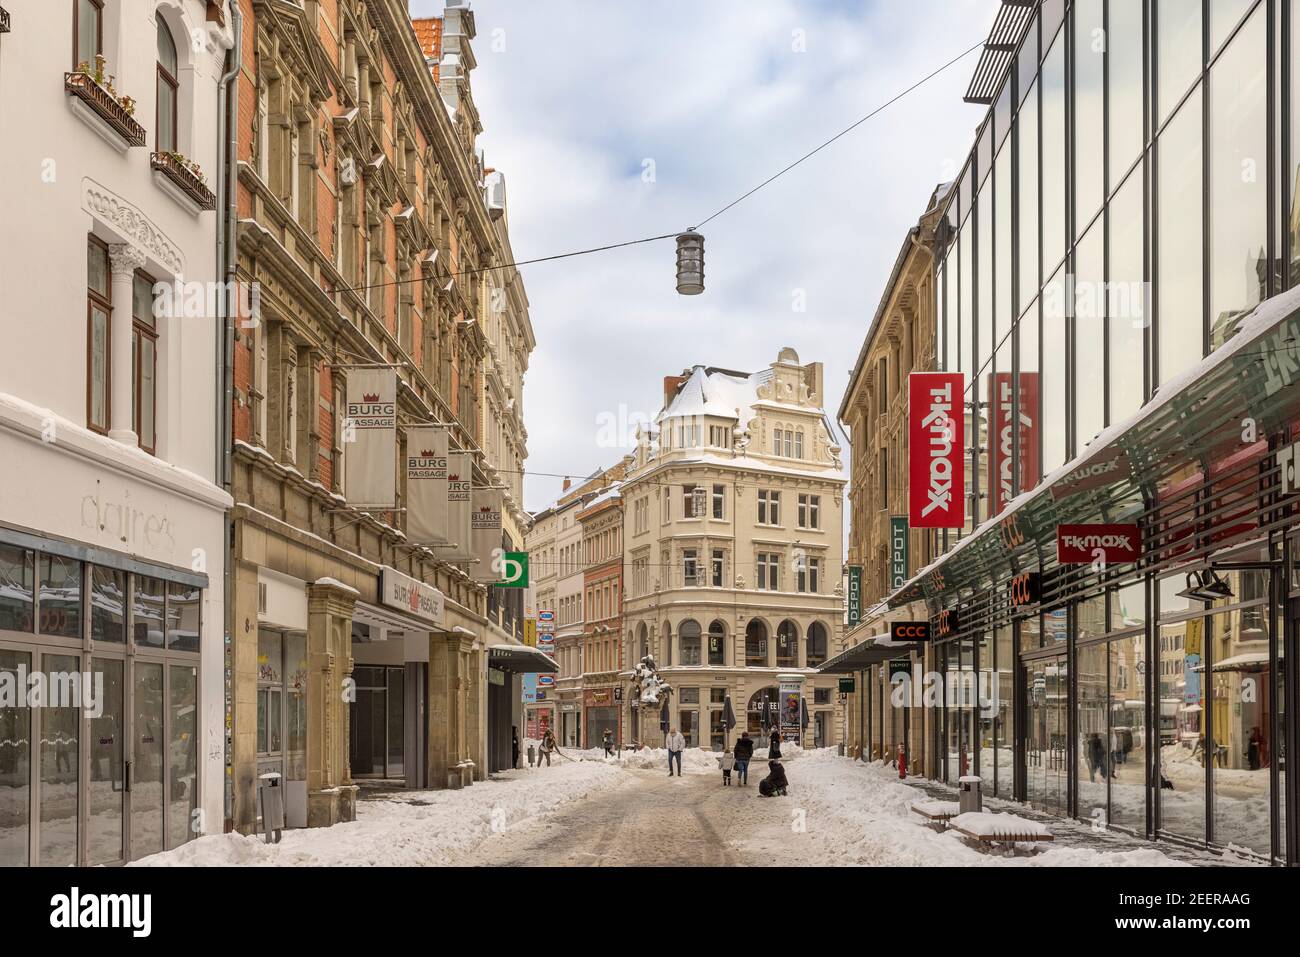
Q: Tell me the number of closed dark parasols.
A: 4